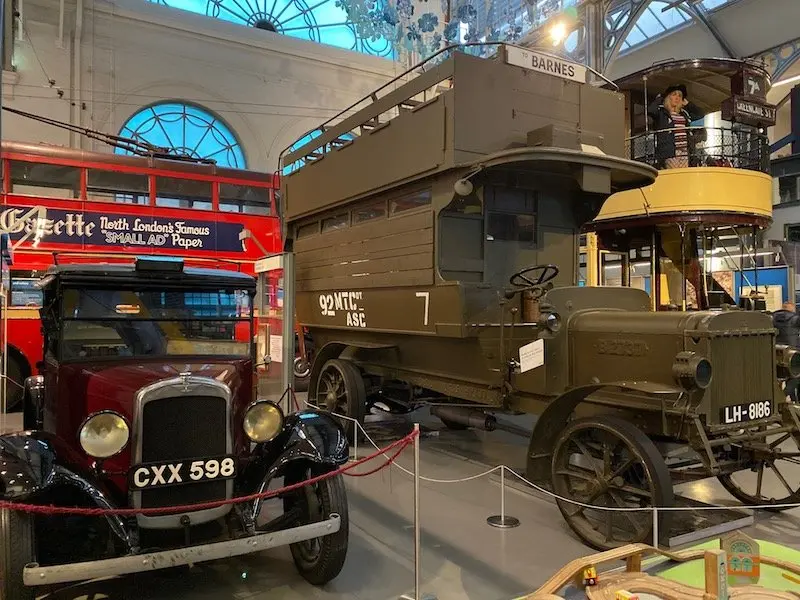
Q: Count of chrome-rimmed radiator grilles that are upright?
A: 1